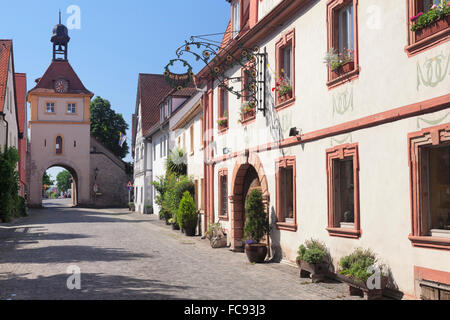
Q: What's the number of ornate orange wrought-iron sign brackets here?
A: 0